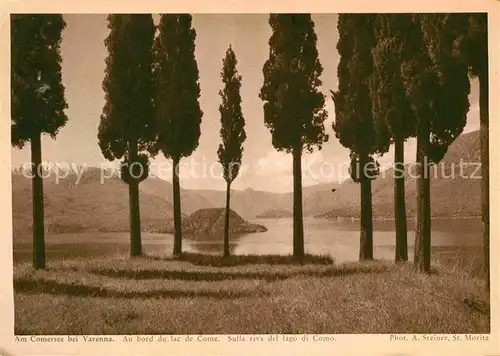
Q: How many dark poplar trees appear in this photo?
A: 9